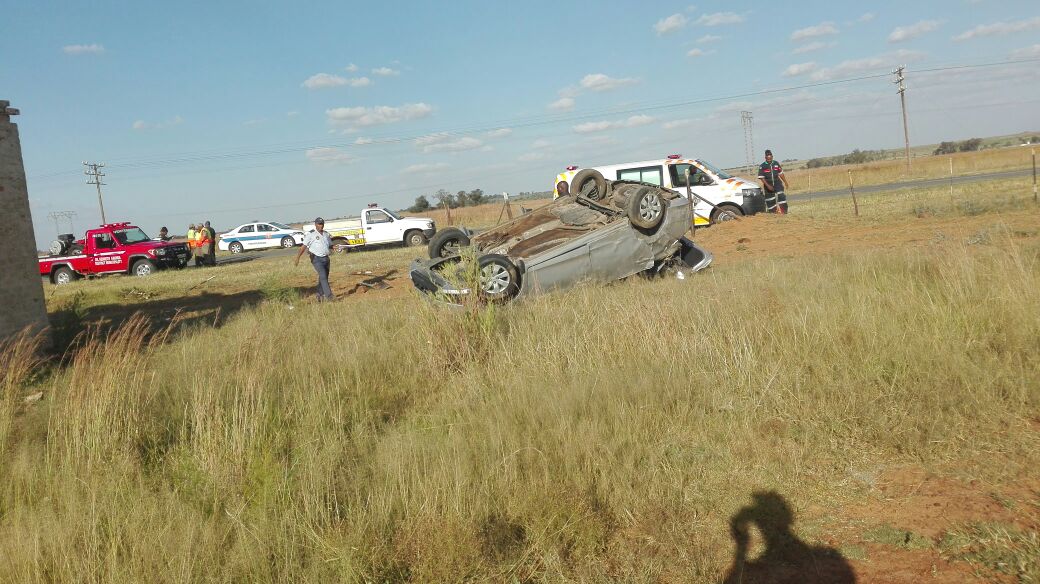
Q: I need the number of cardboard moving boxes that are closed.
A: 0